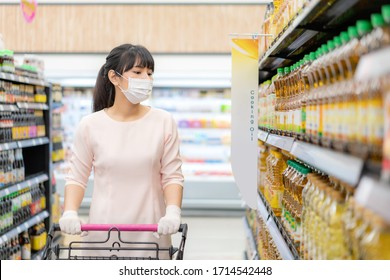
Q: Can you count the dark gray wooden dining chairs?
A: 0